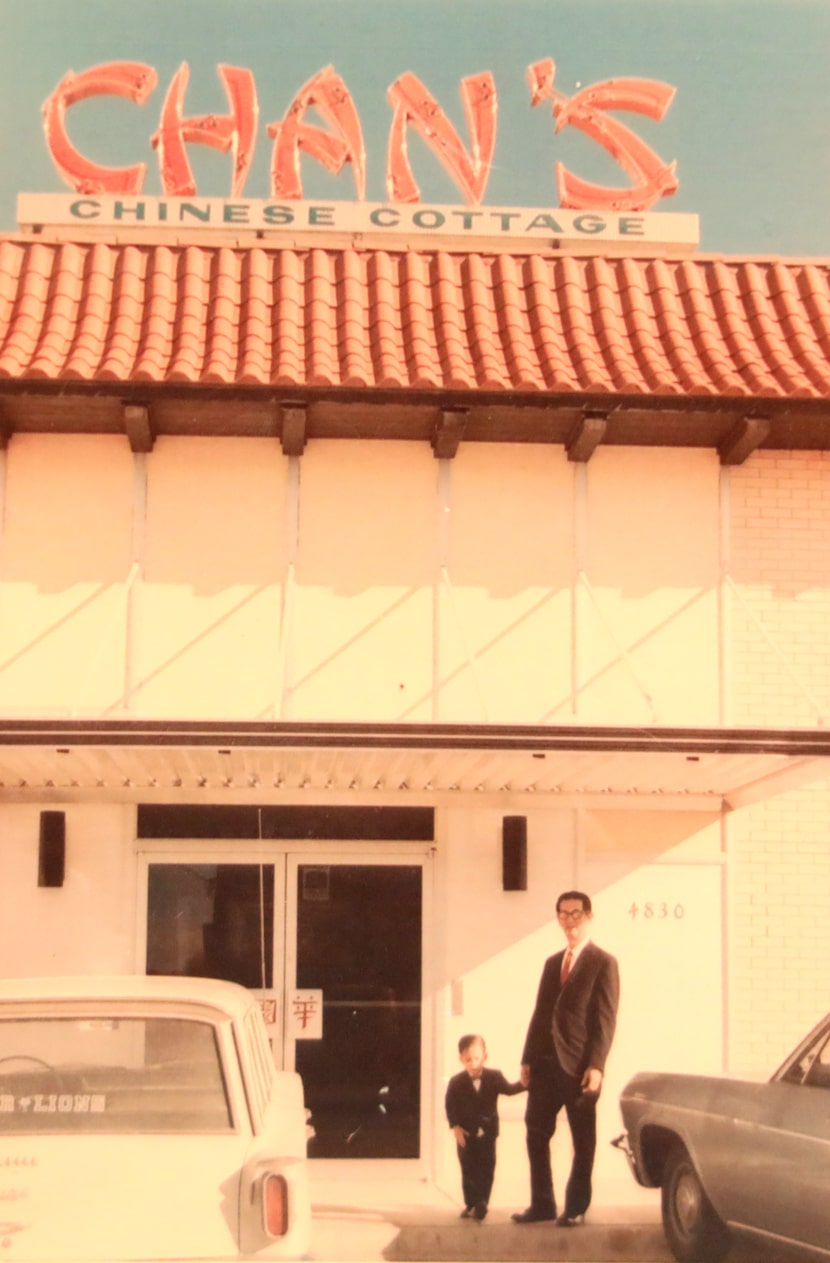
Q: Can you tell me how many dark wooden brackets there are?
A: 5